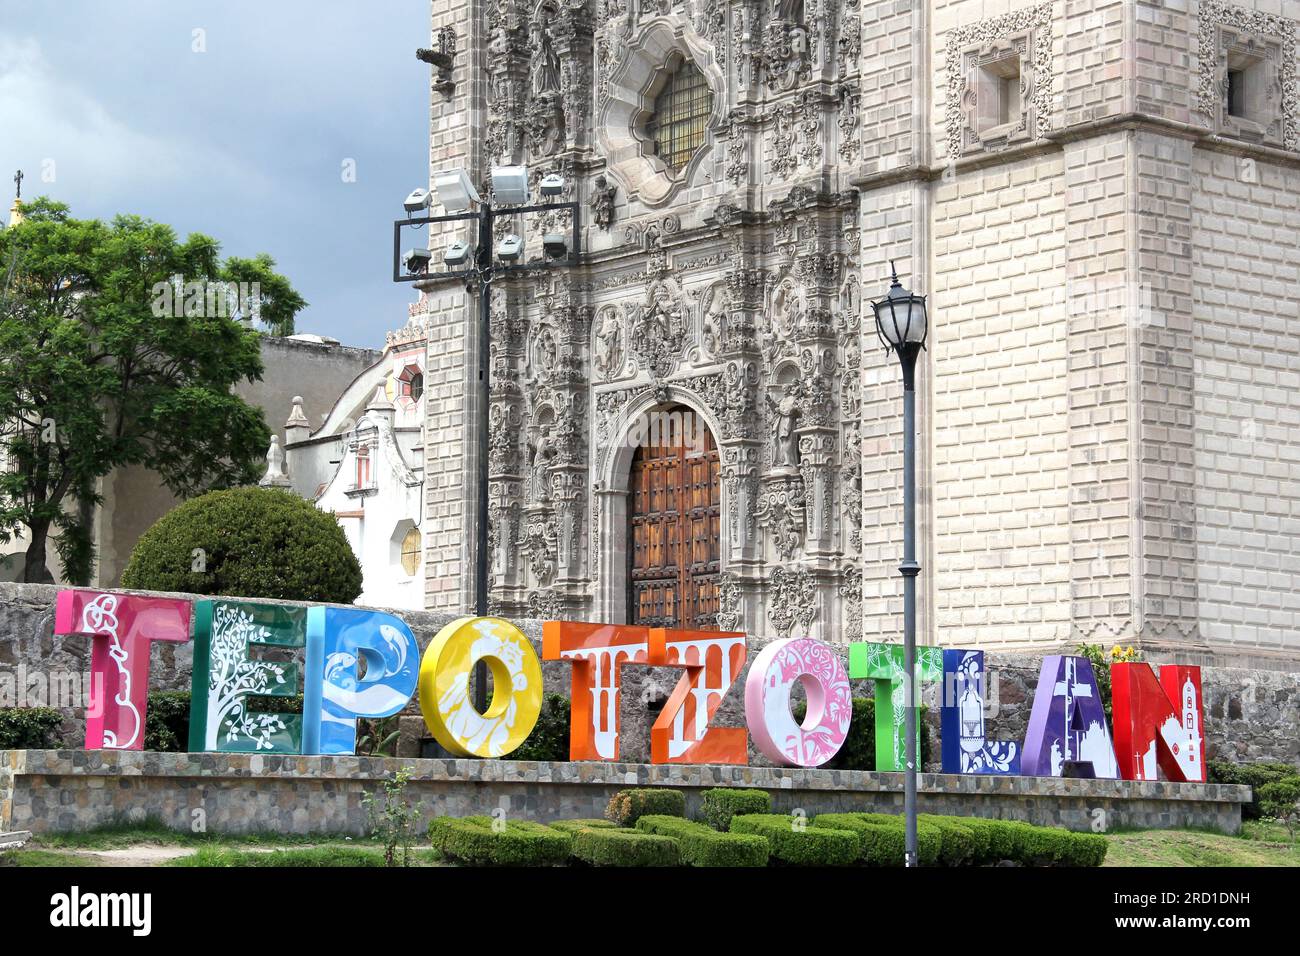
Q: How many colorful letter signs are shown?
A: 11